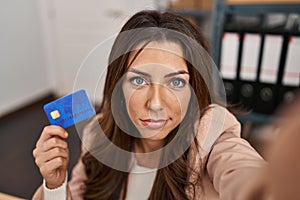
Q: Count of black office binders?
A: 4